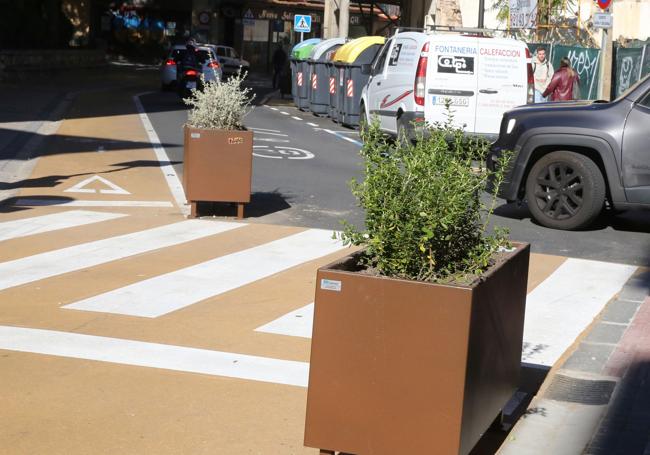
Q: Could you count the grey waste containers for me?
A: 4